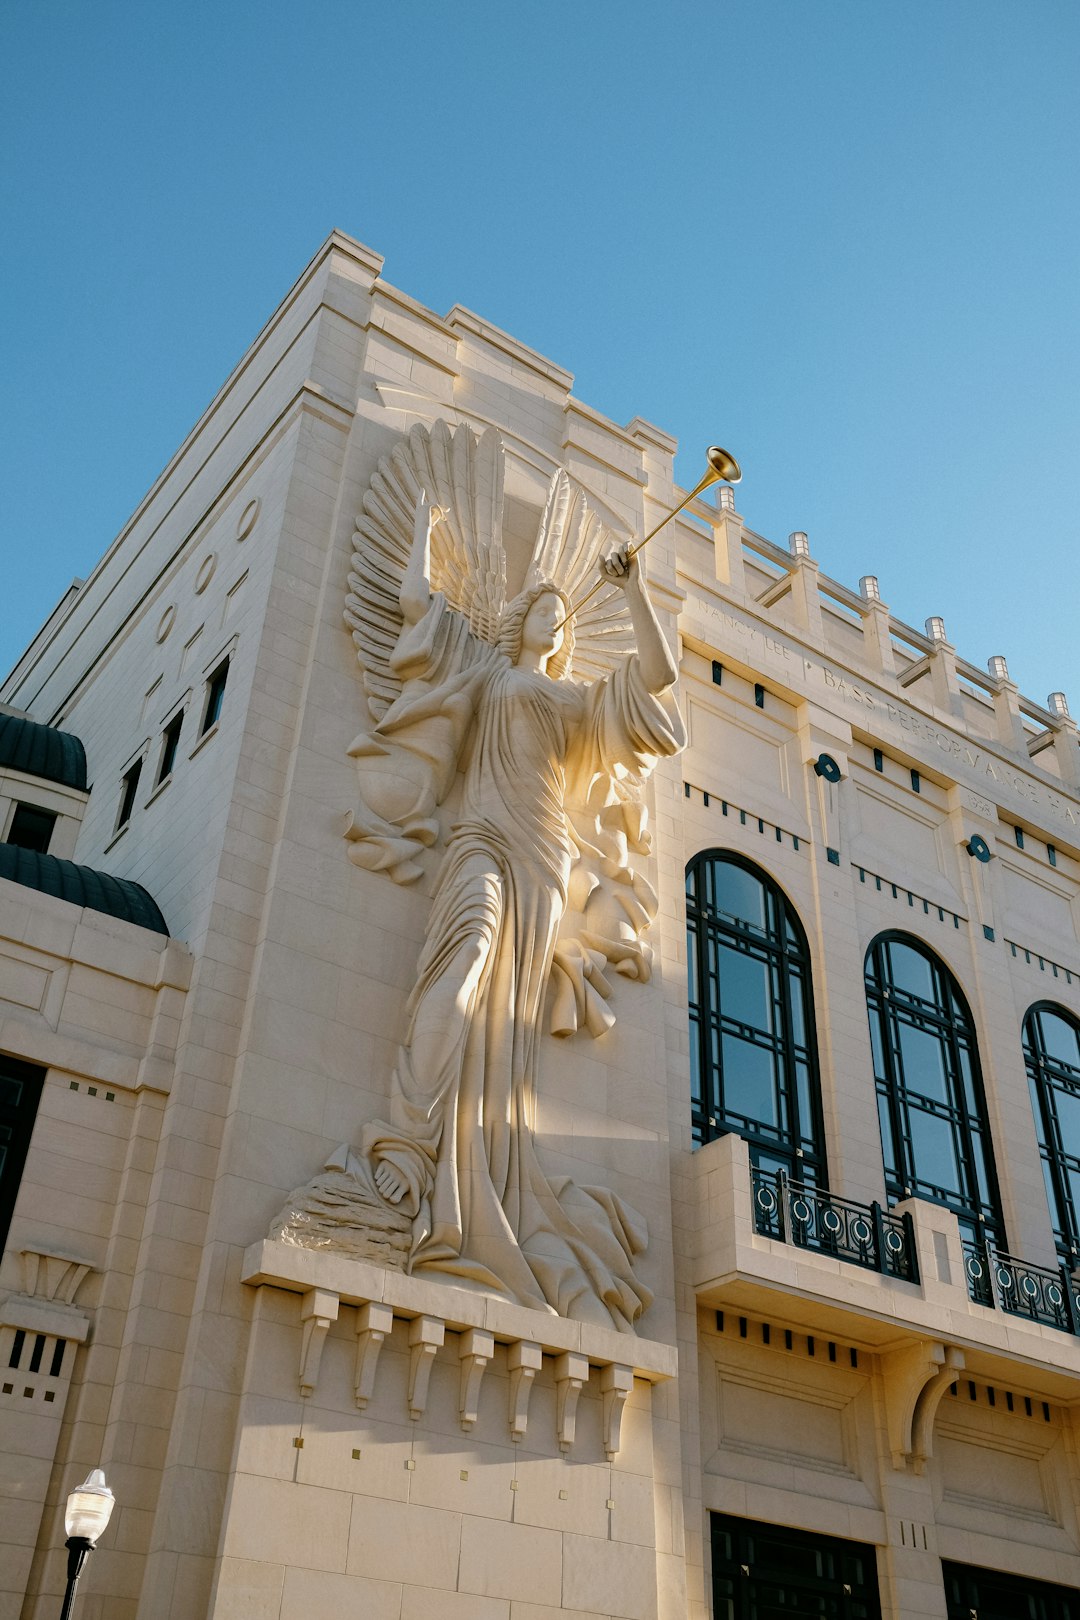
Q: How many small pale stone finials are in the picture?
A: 6